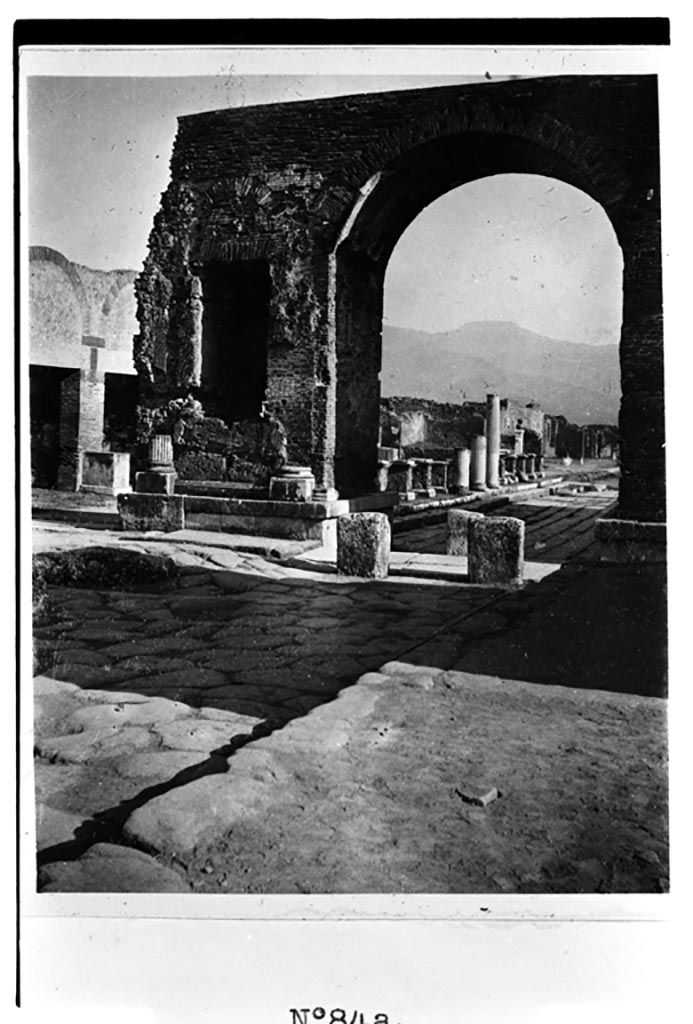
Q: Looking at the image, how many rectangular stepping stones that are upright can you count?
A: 3